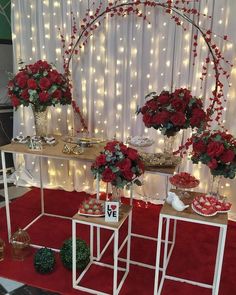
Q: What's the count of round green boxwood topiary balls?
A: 2